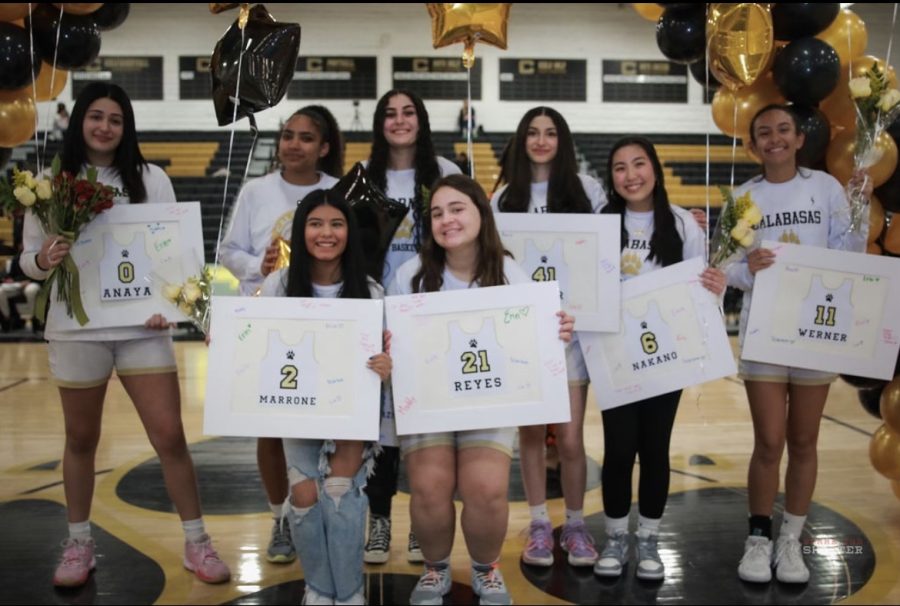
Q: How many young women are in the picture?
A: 8